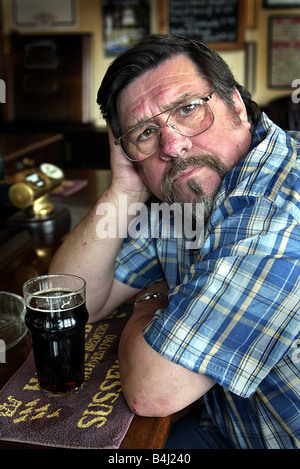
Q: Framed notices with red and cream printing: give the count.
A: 1